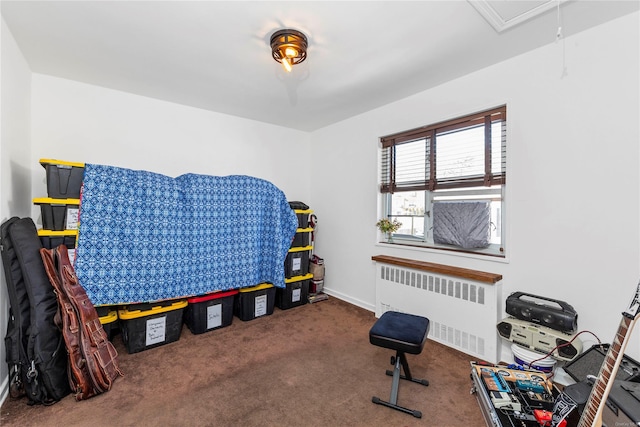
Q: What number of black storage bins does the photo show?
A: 11